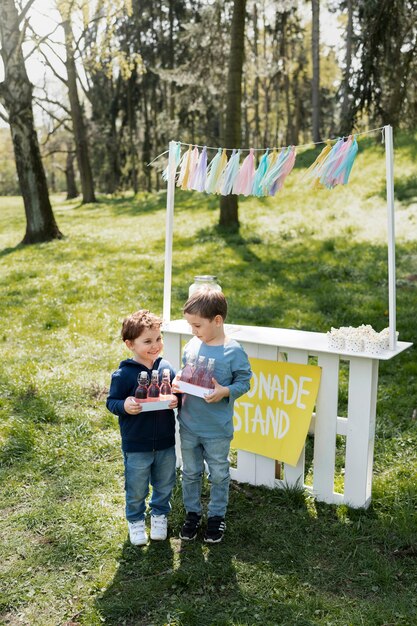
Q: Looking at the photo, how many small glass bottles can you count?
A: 6